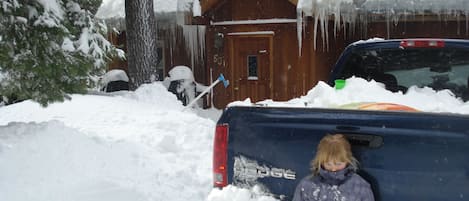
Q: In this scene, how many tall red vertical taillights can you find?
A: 1